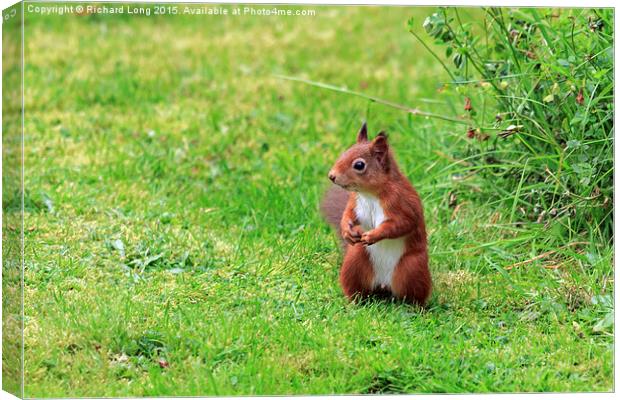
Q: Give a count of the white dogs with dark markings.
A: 0